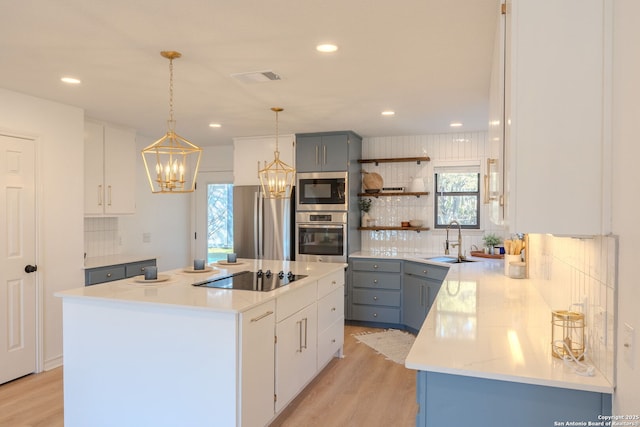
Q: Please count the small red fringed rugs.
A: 0